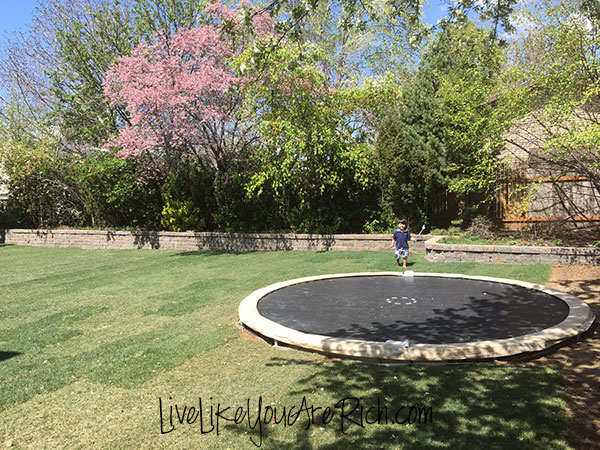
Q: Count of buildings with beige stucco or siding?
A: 1